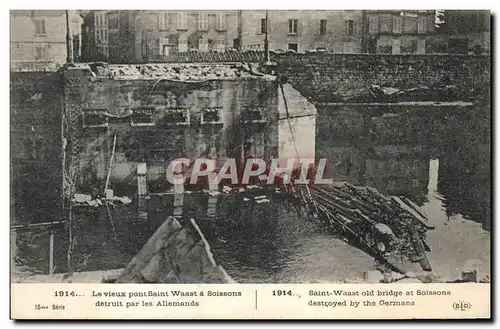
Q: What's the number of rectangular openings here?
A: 5